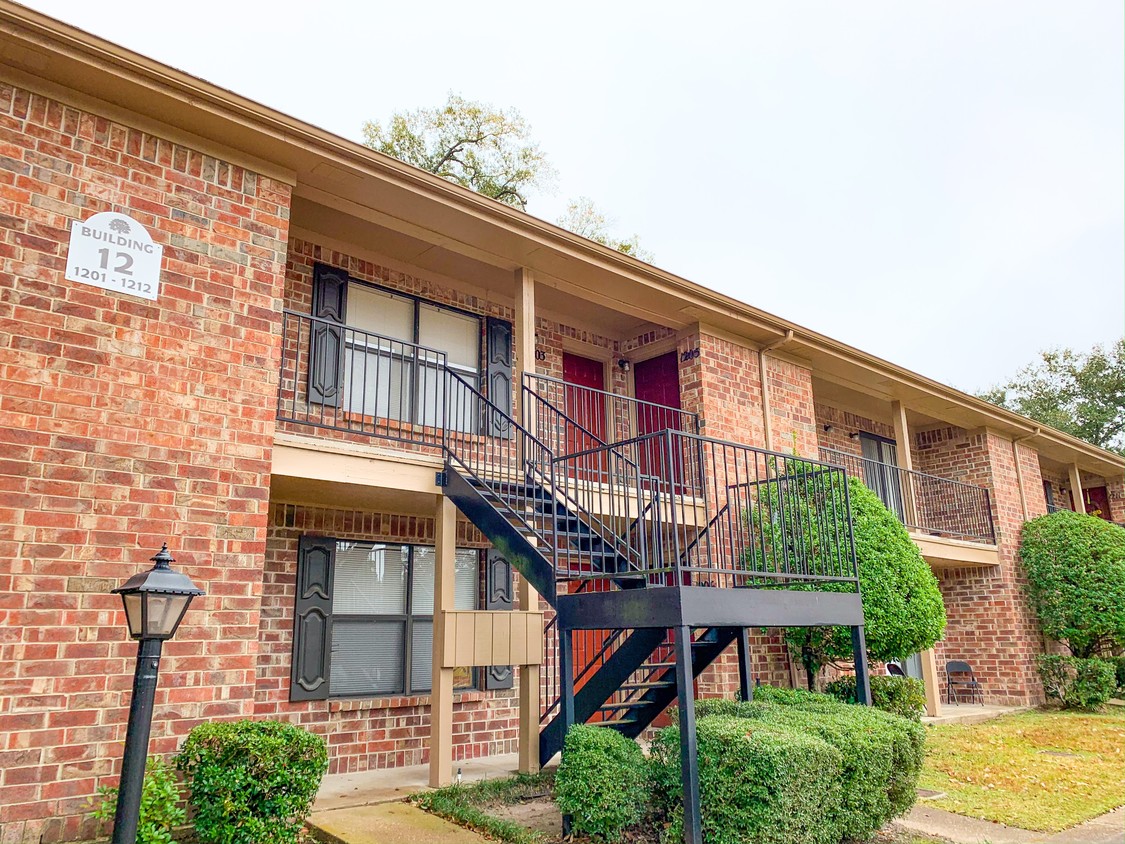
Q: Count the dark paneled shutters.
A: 4